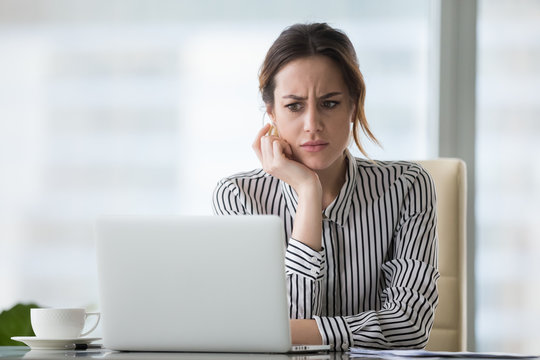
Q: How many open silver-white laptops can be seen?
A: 1